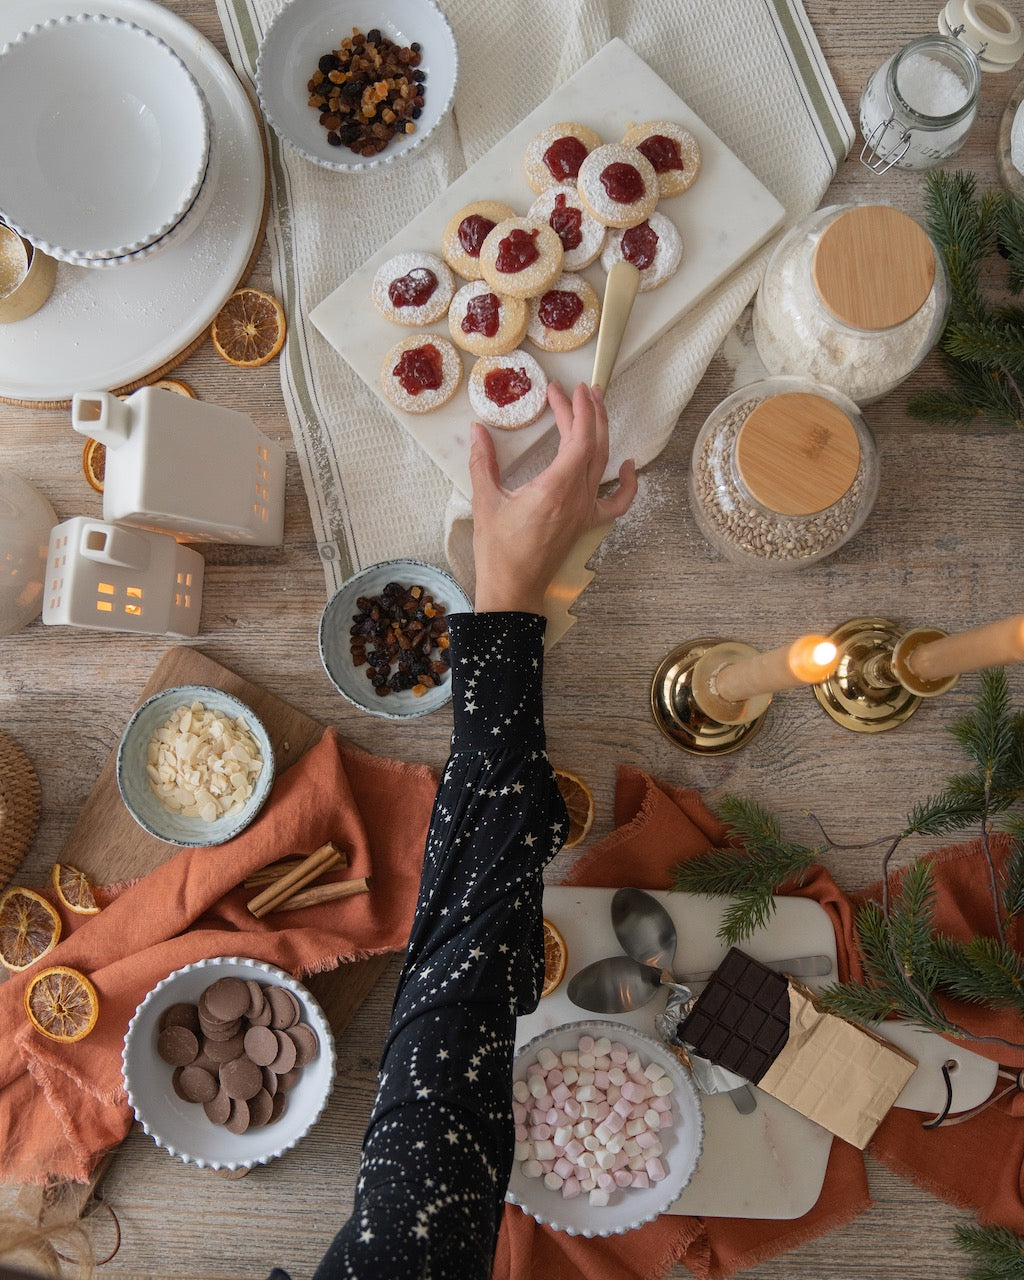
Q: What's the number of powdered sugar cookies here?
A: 12